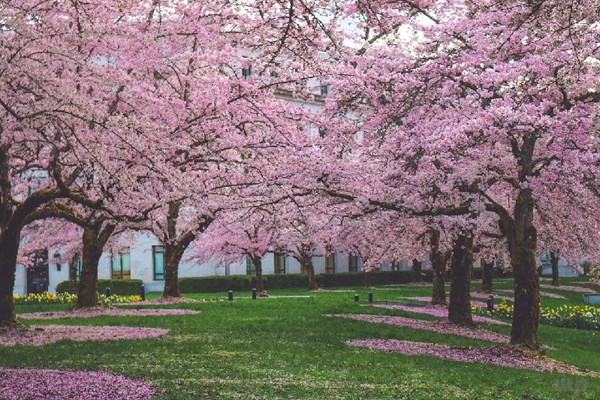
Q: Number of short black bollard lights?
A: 7